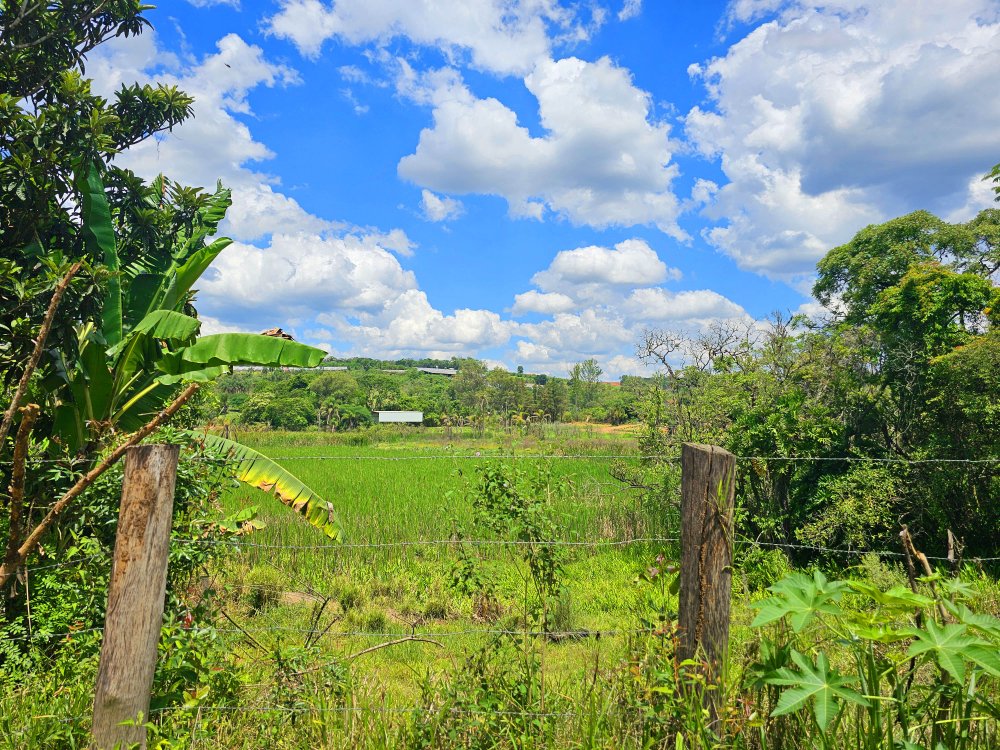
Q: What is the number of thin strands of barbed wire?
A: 4